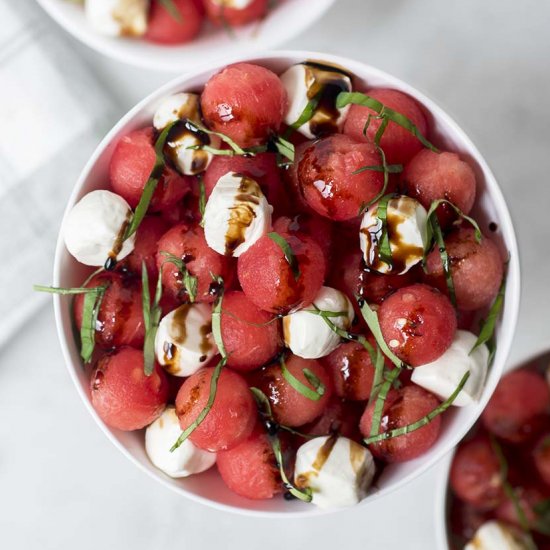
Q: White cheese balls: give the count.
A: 14